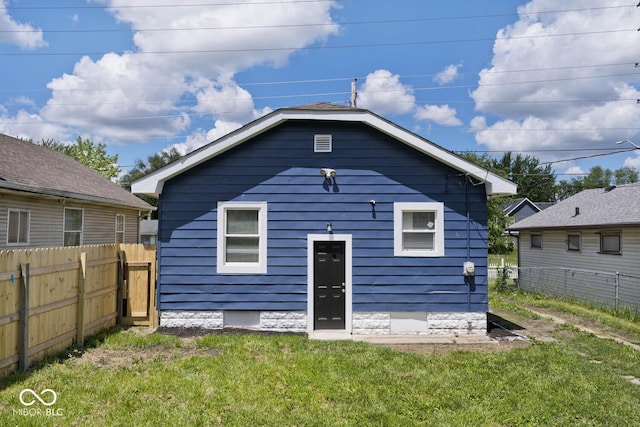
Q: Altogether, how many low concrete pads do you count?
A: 1